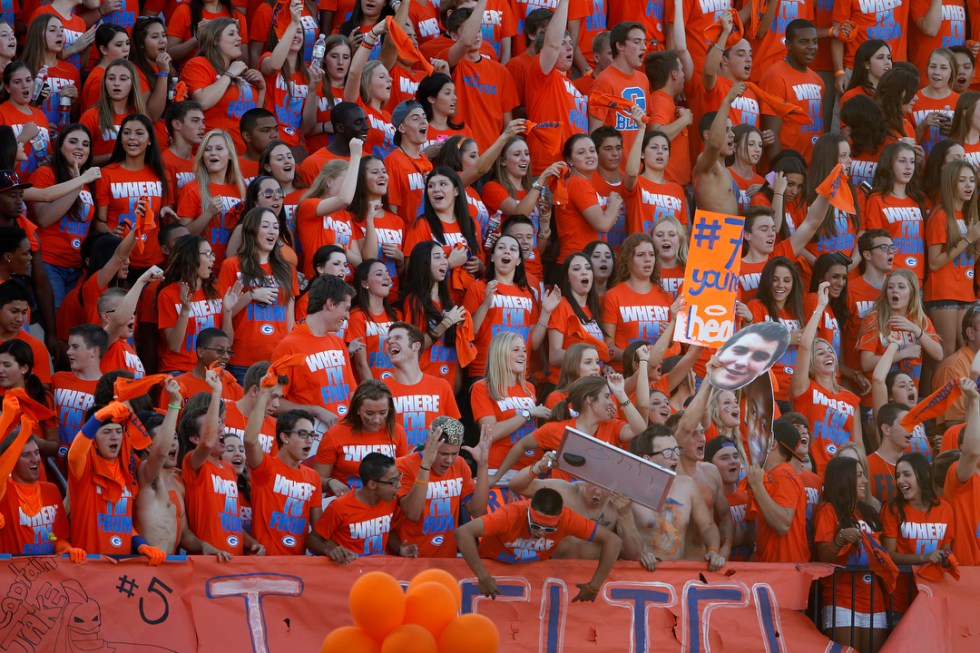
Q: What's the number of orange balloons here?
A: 6